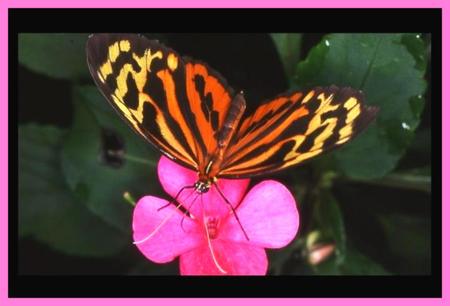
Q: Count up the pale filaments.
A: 2